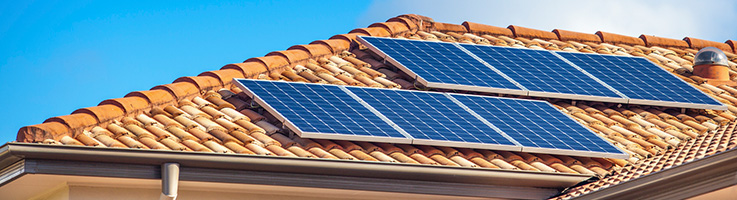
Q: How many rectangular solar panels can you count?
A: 6